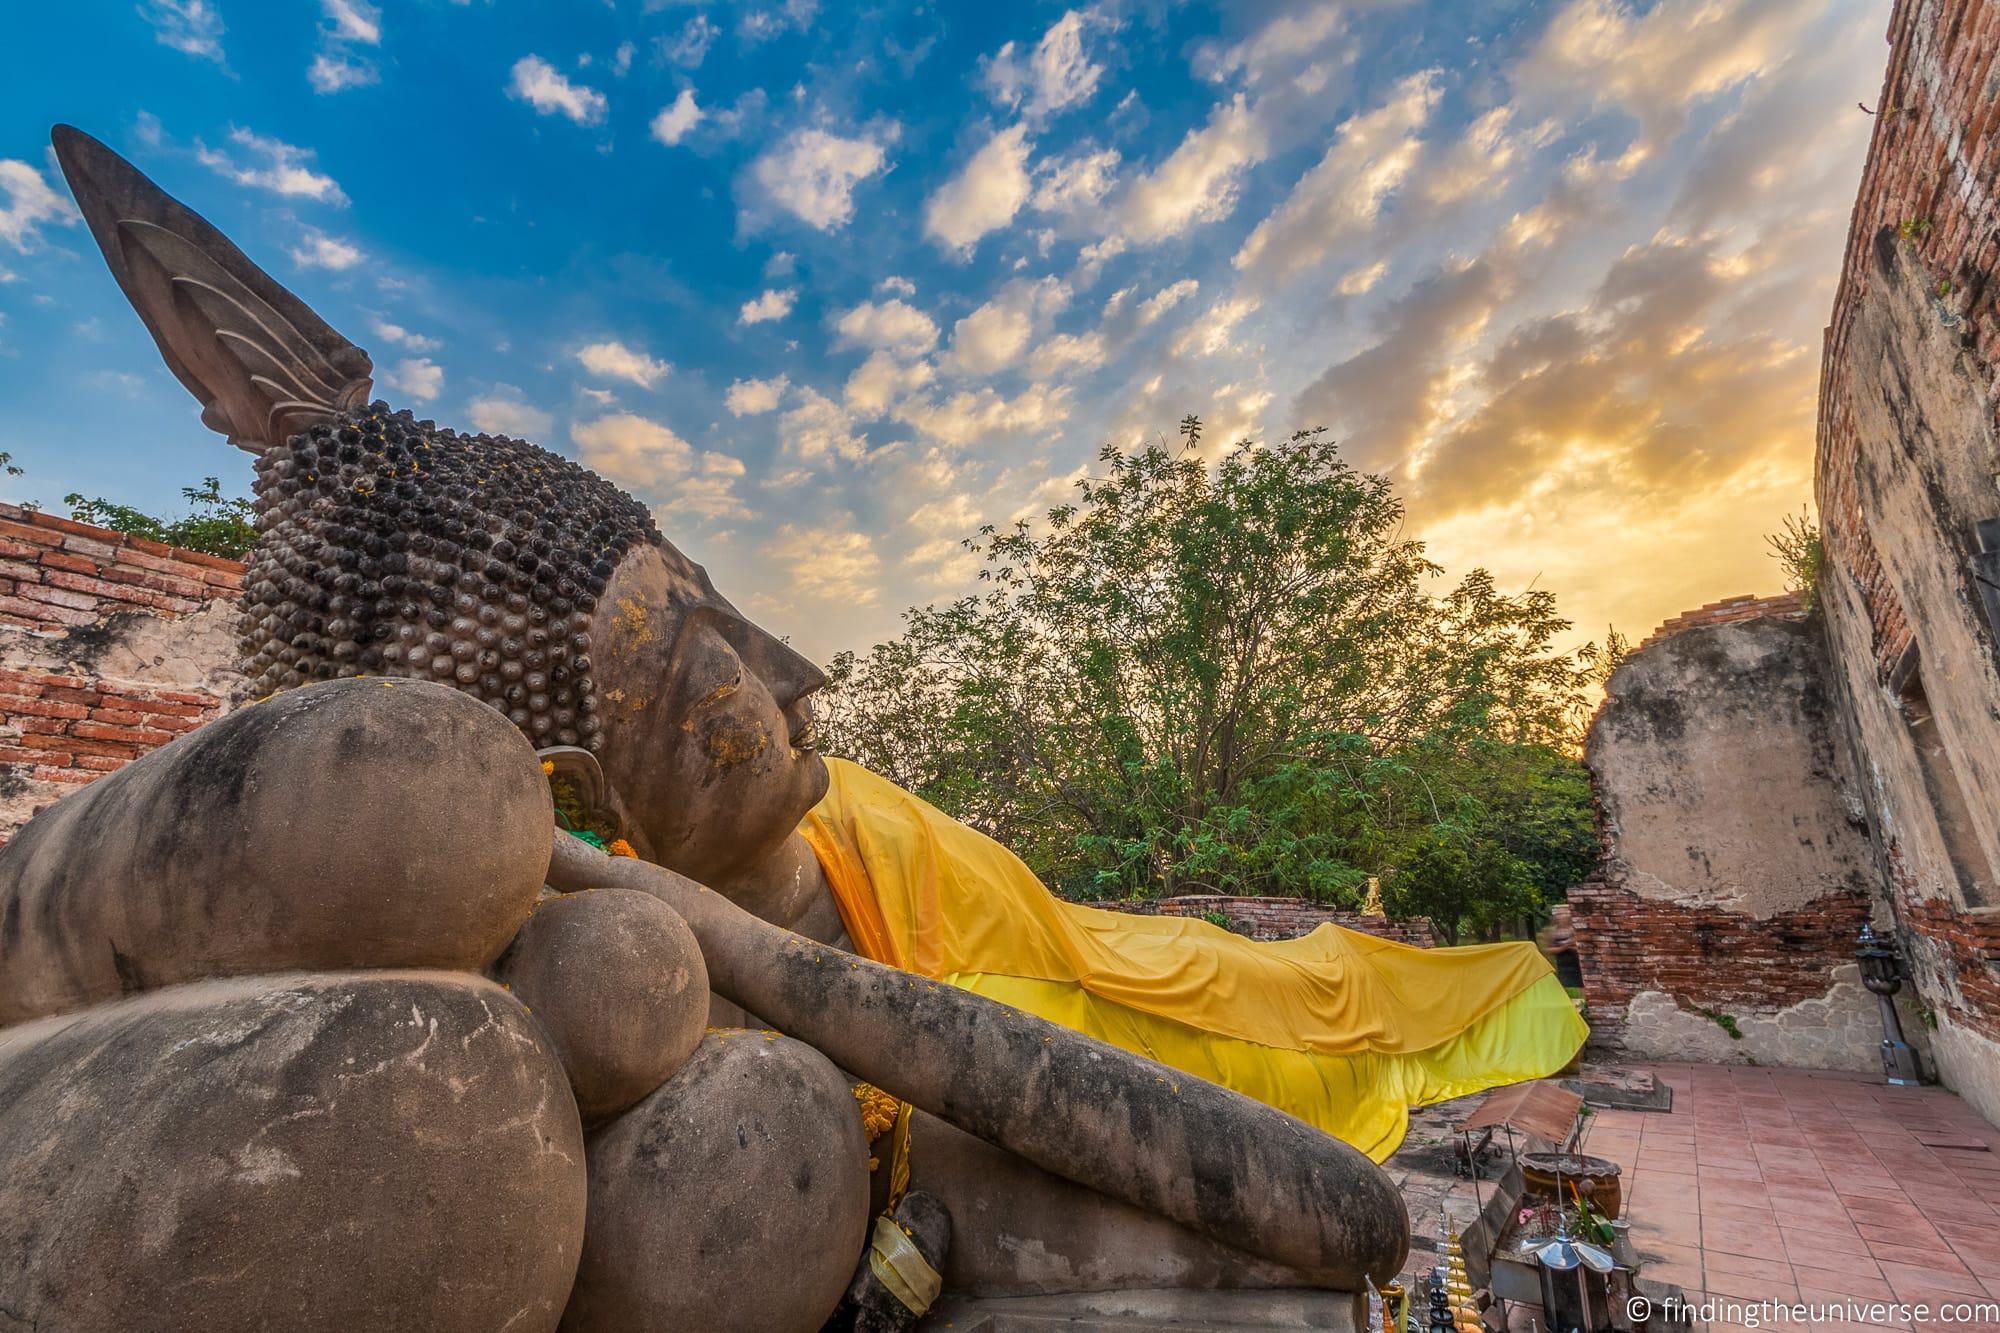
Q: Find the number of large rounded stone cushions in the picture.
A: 4